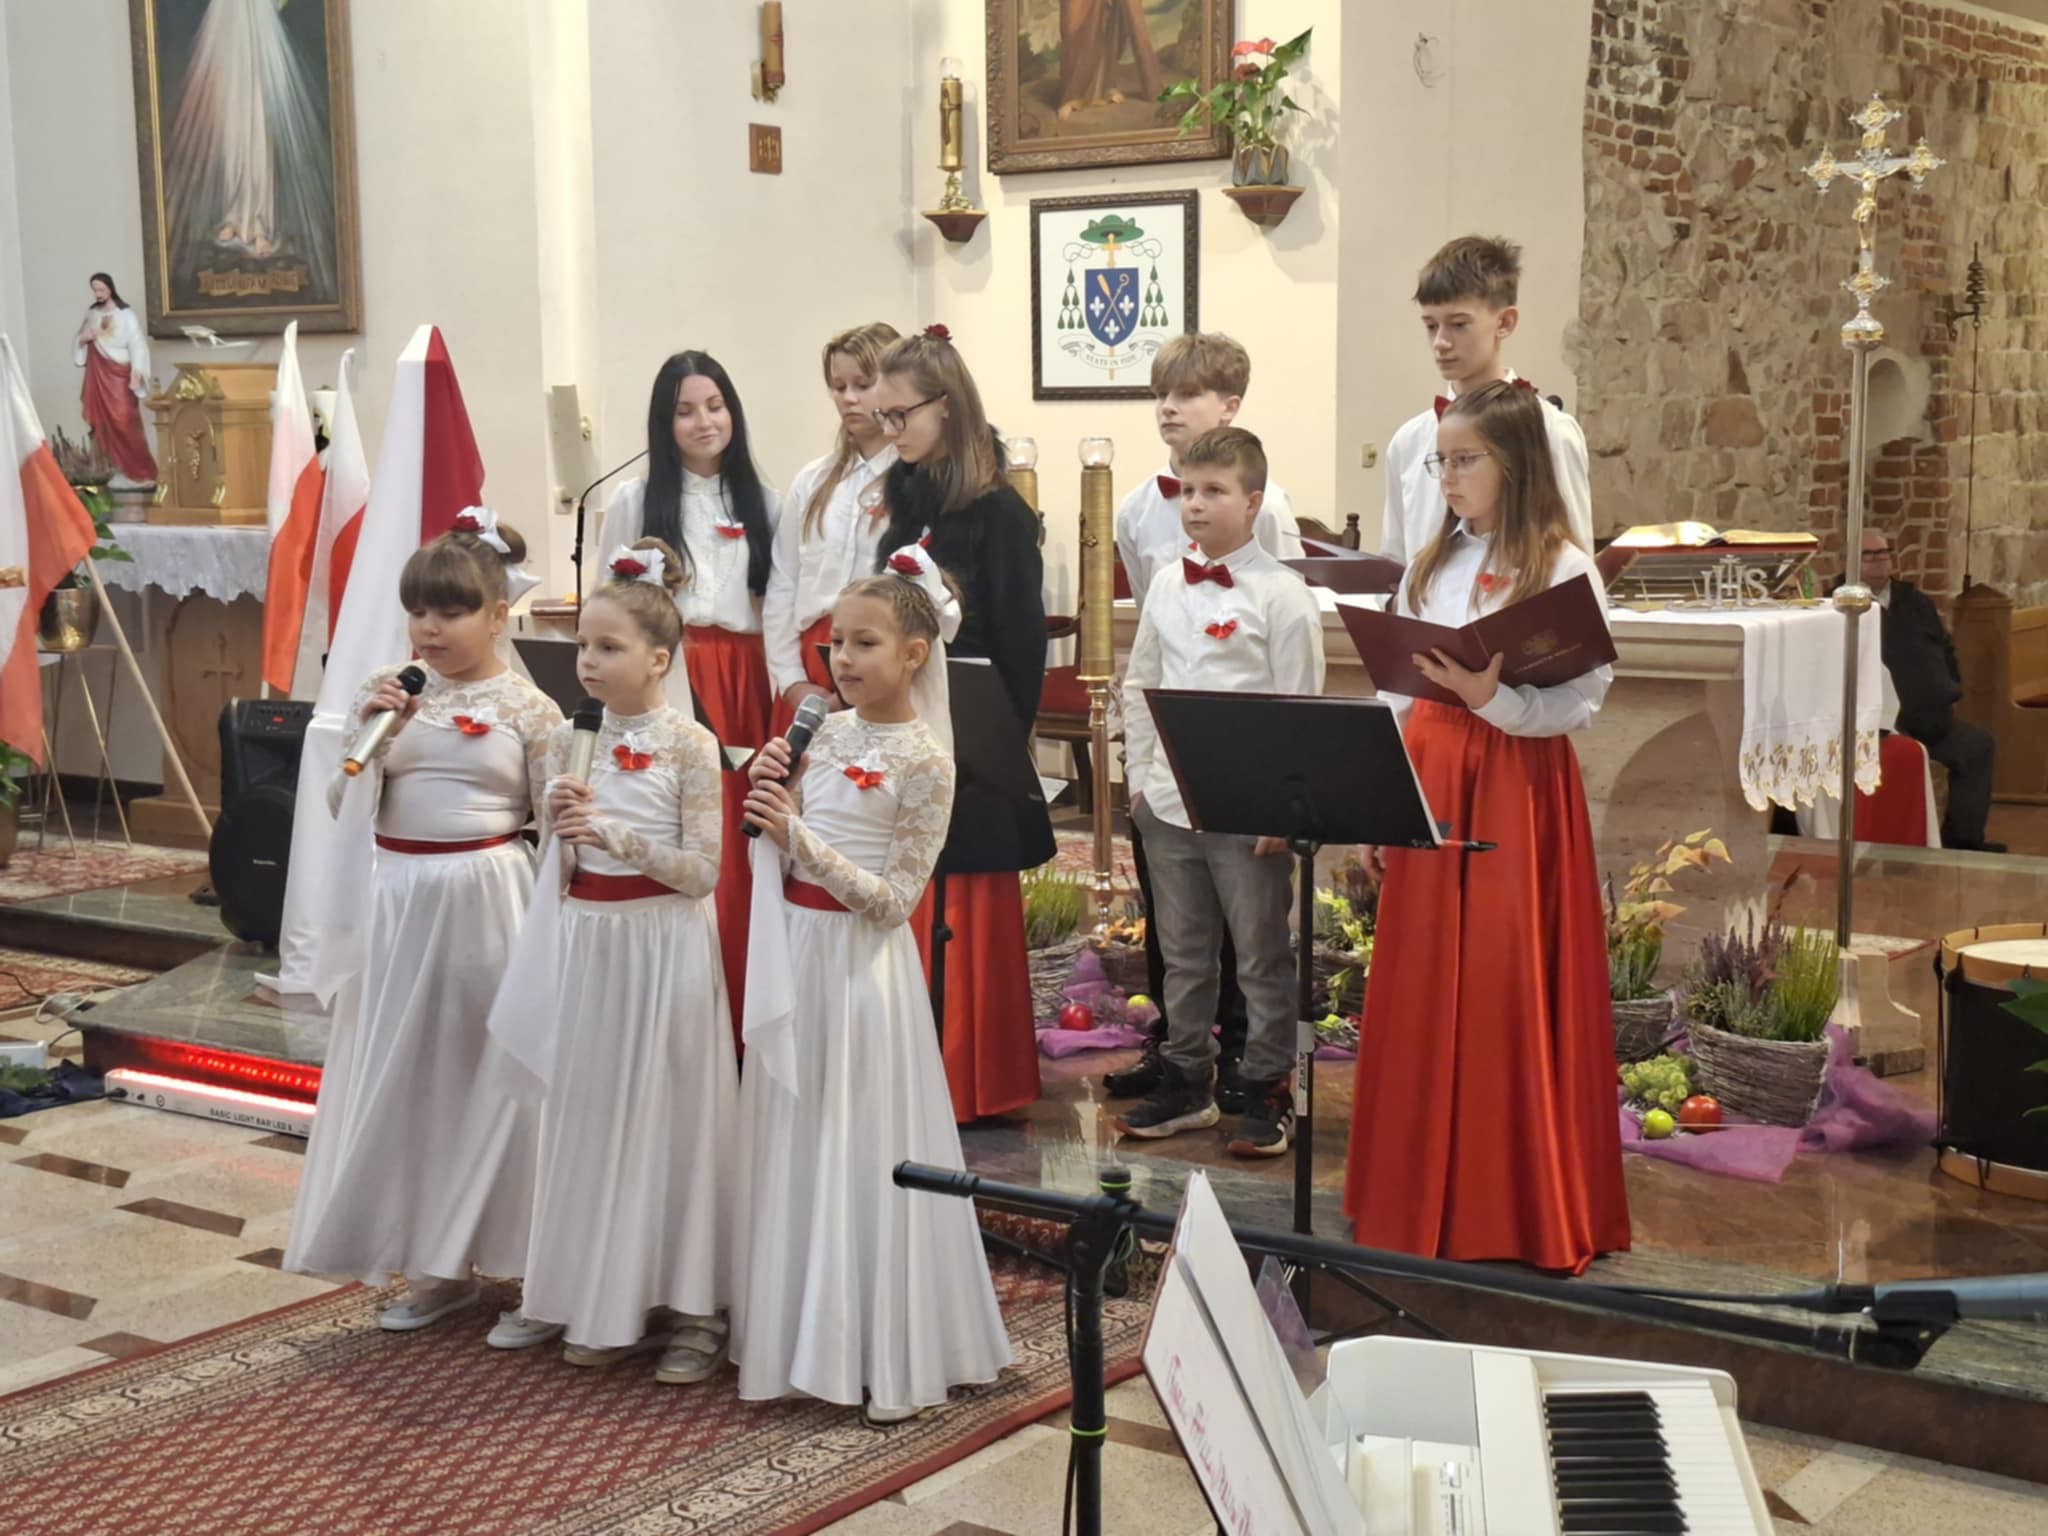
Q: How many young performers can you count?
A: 10